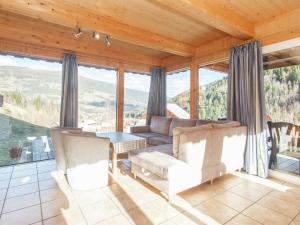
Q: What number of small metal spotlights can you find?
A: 3